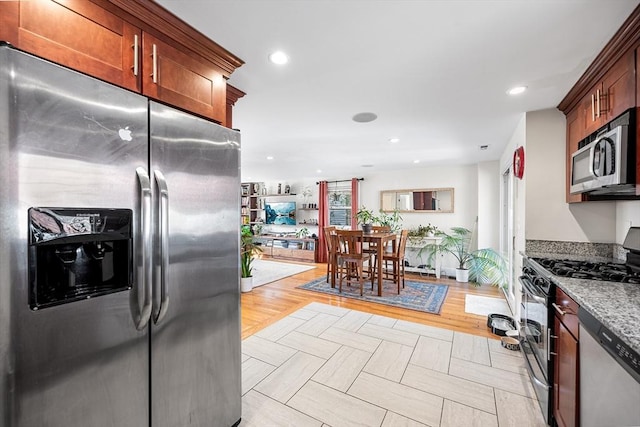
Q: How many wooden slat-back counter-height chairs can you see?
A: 4